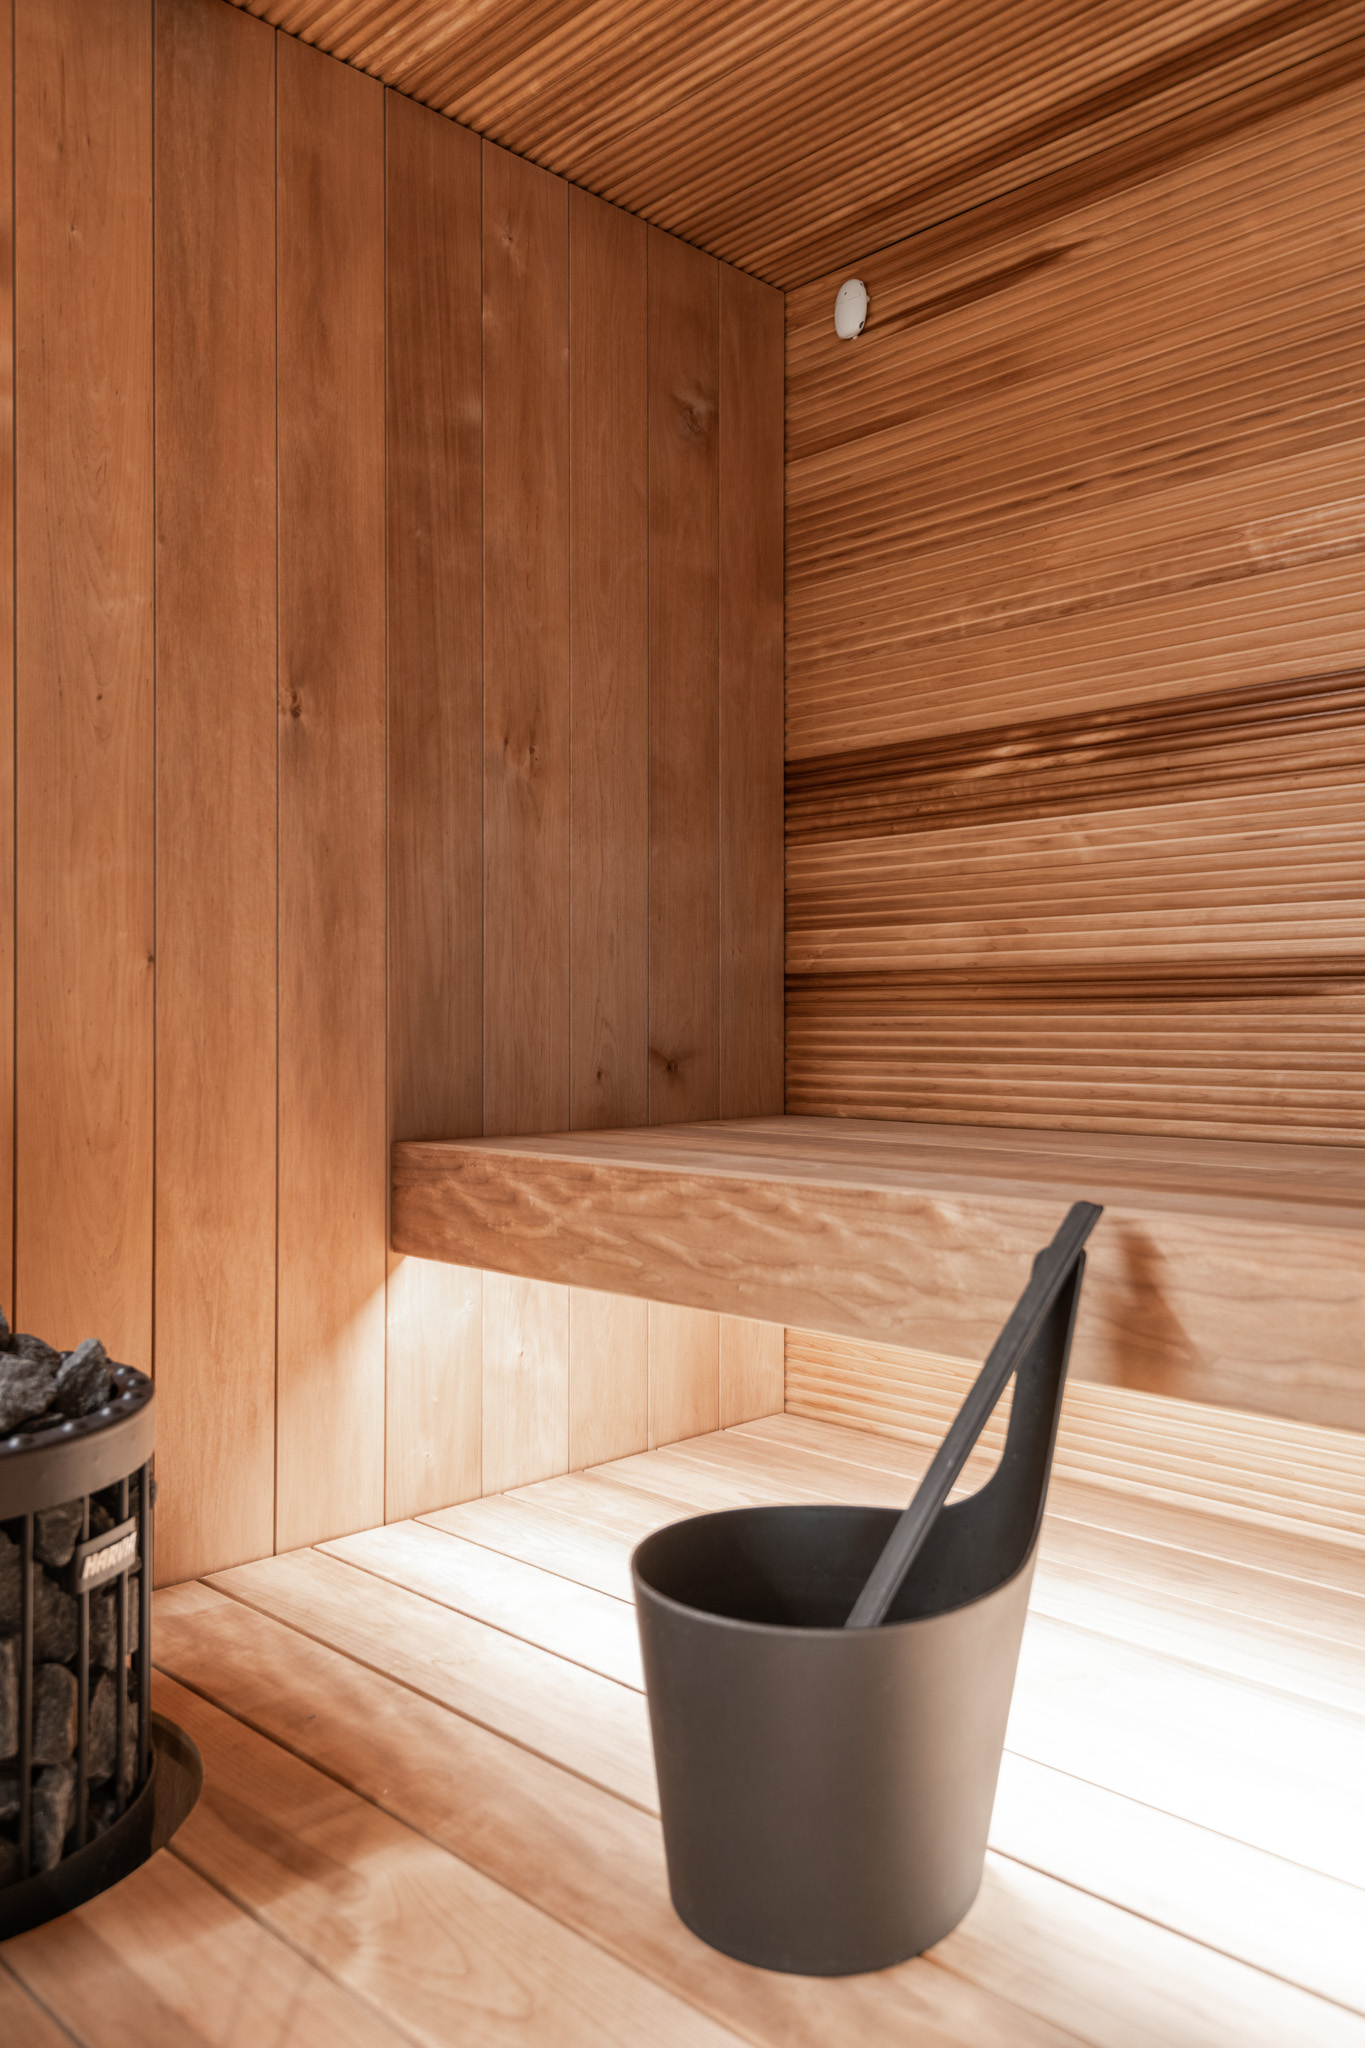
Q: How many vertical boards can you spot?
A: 9